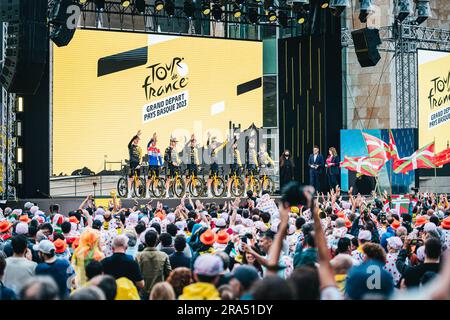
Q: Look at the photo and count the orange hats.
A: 13